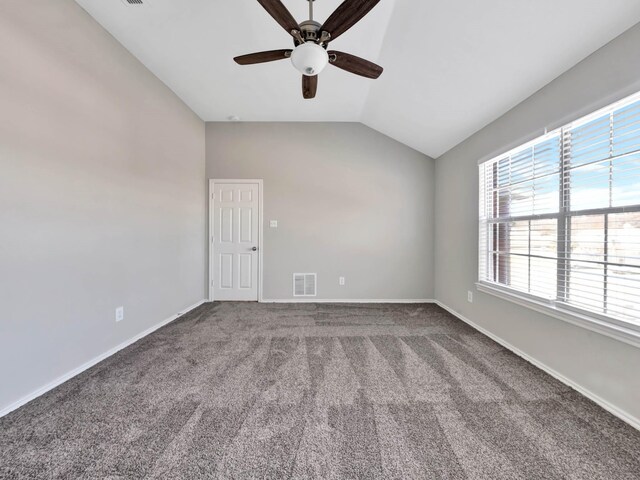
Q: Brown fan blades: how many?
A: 5